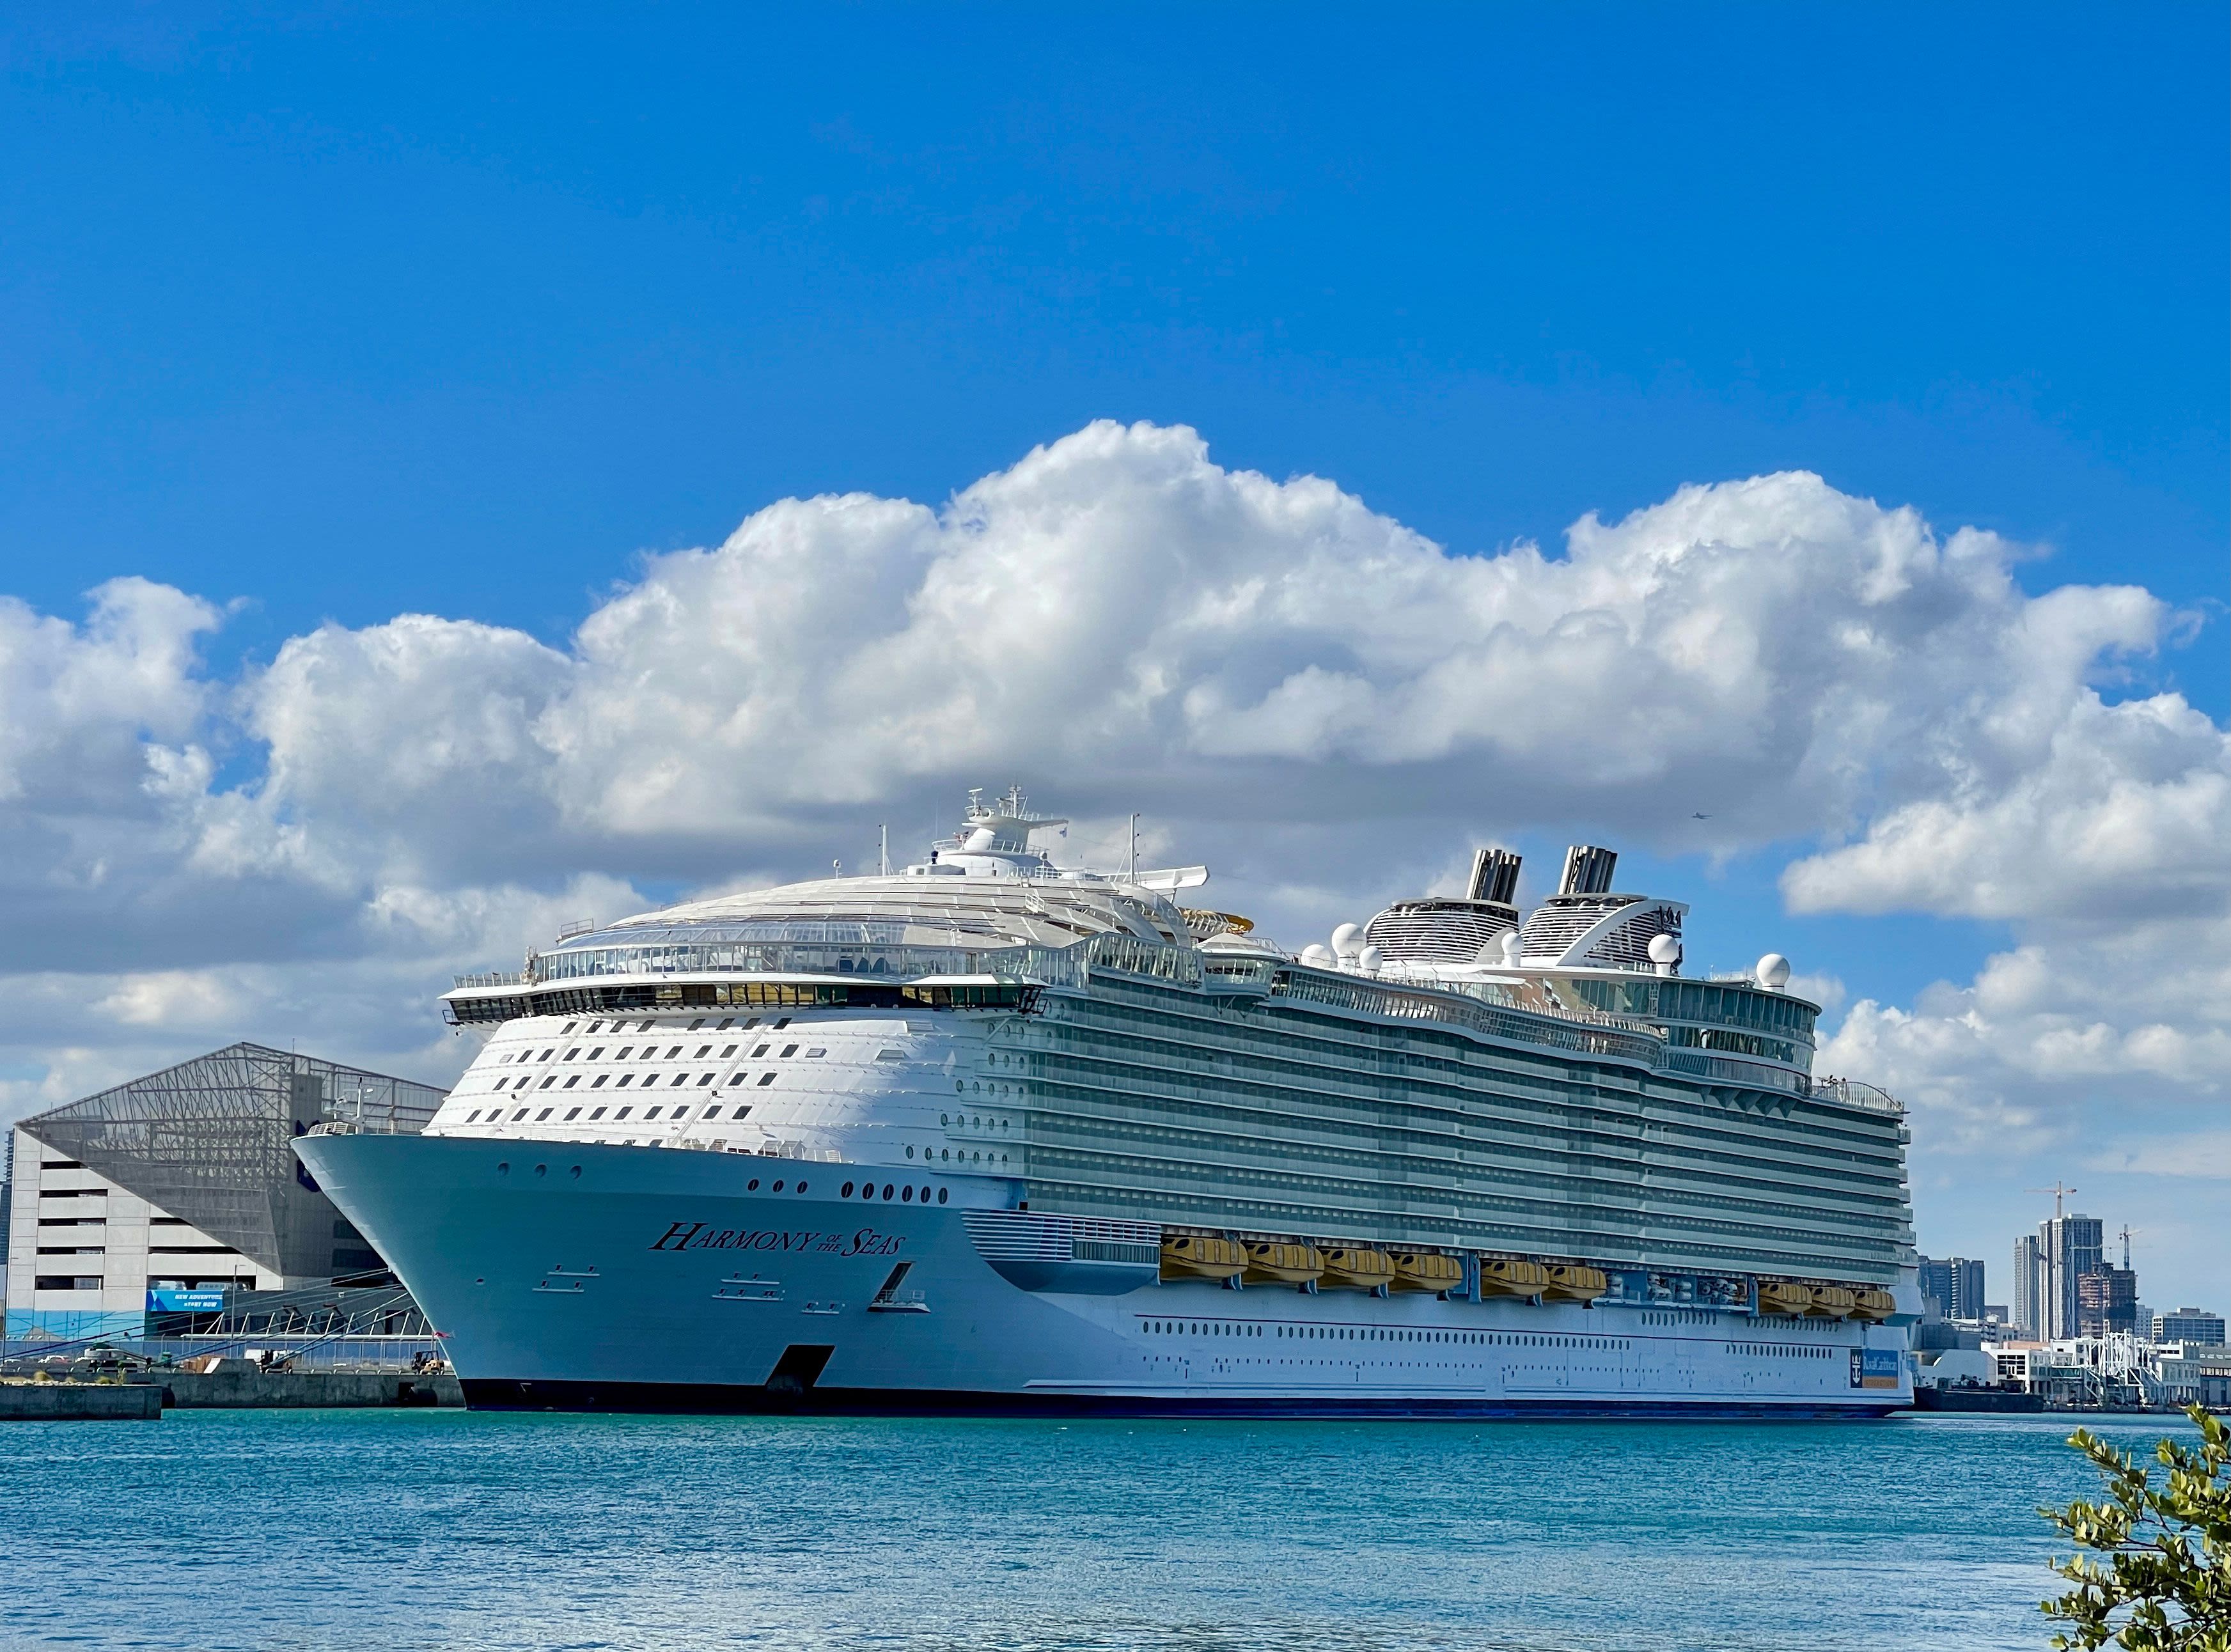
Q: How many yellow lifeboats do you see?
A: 9